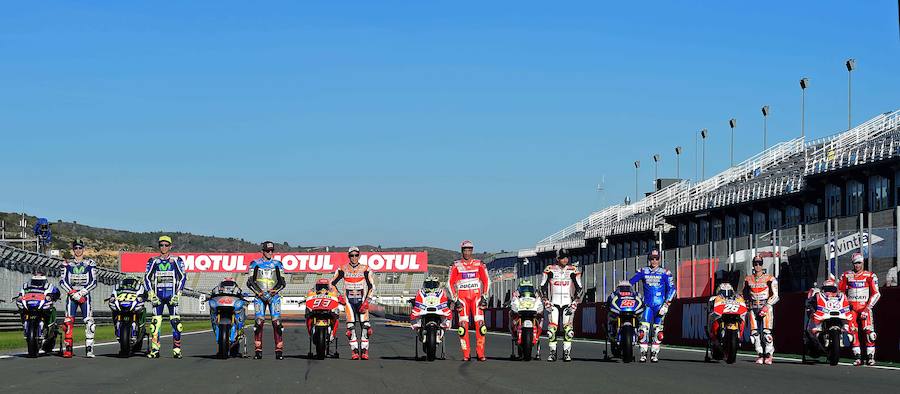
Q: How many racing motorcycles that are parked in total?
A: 9